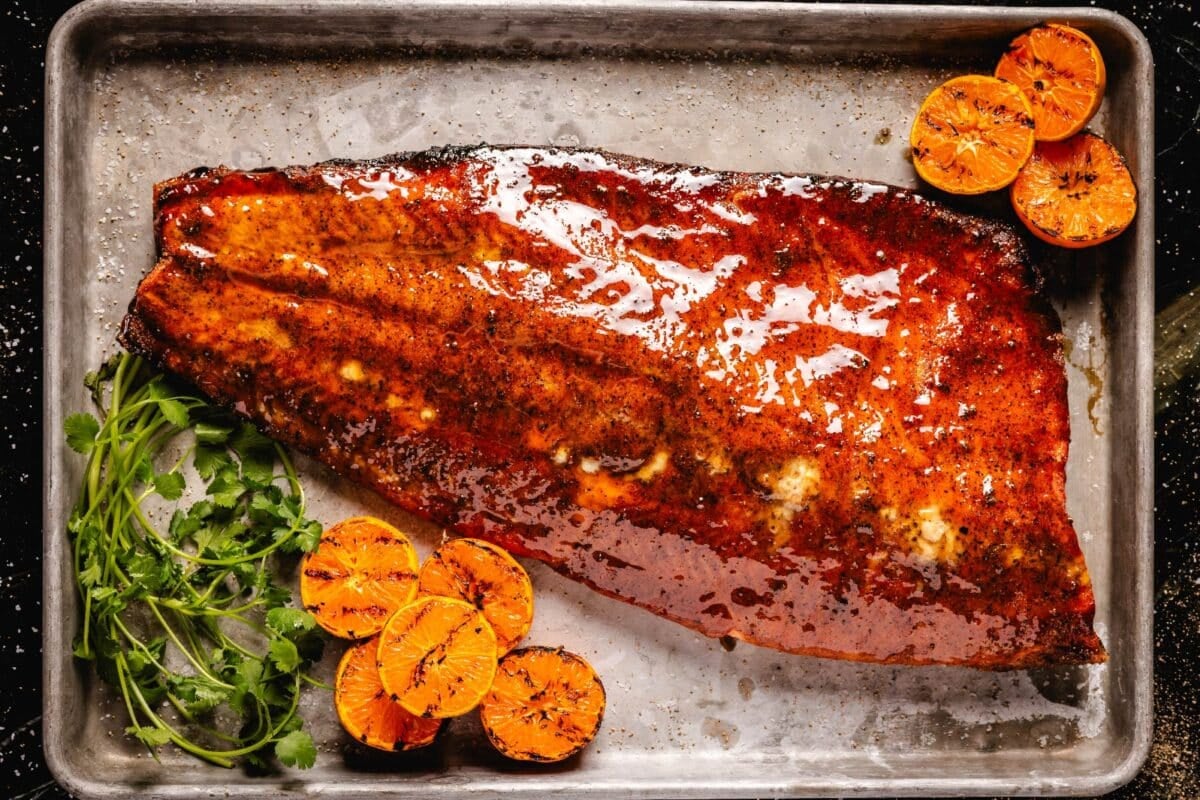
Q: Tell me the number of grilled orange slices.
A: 8